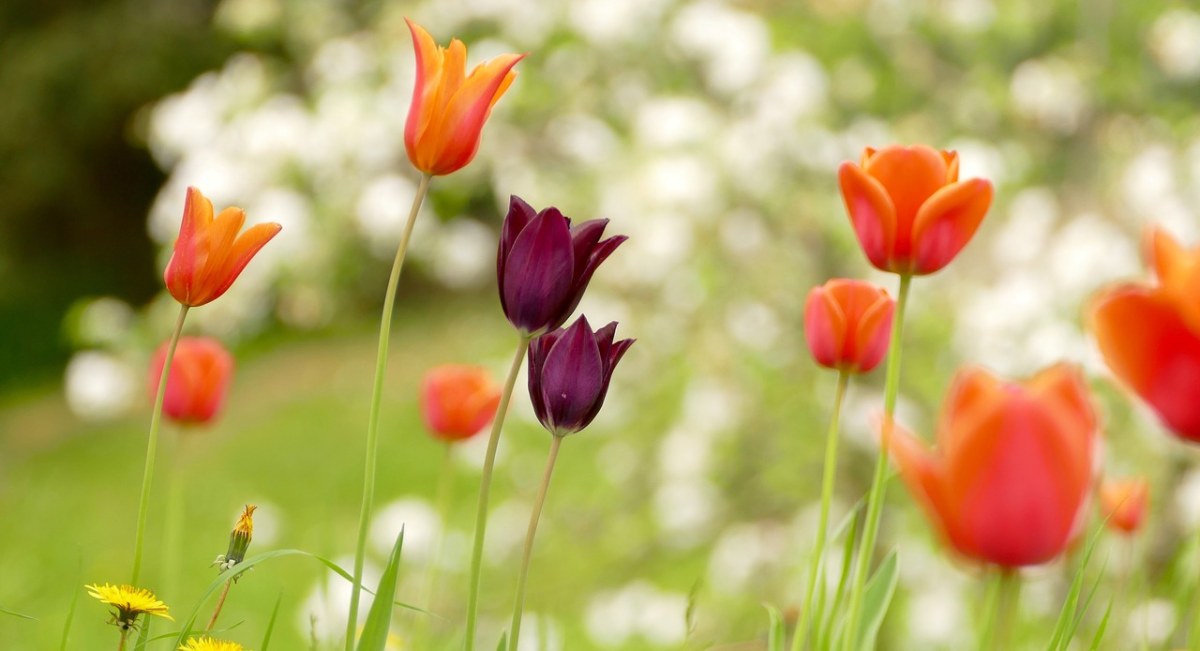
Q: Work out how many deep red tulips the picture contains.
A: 2